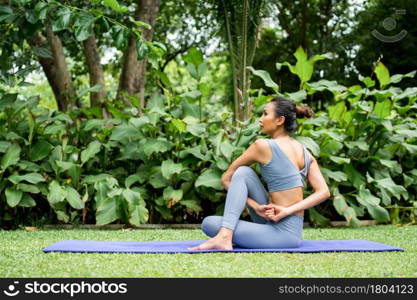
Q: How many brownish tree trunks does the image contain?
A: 3